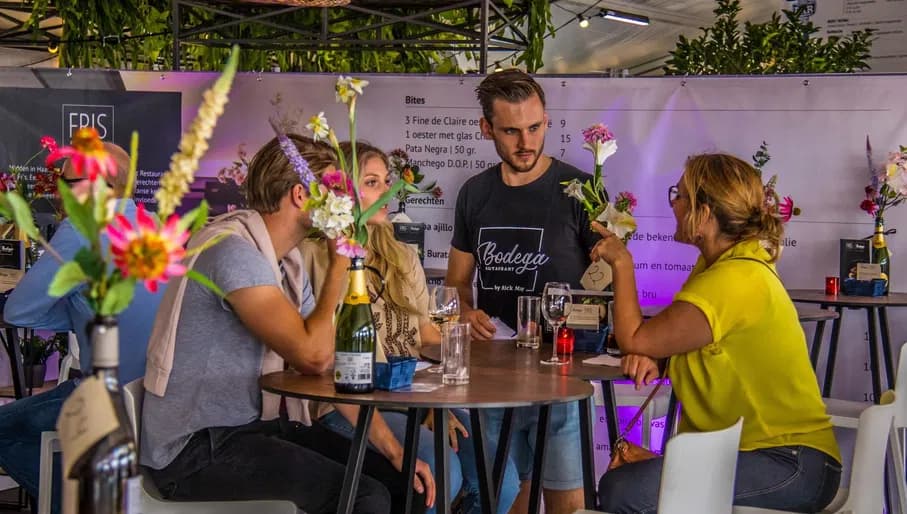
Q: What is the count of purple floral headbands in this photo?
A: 0